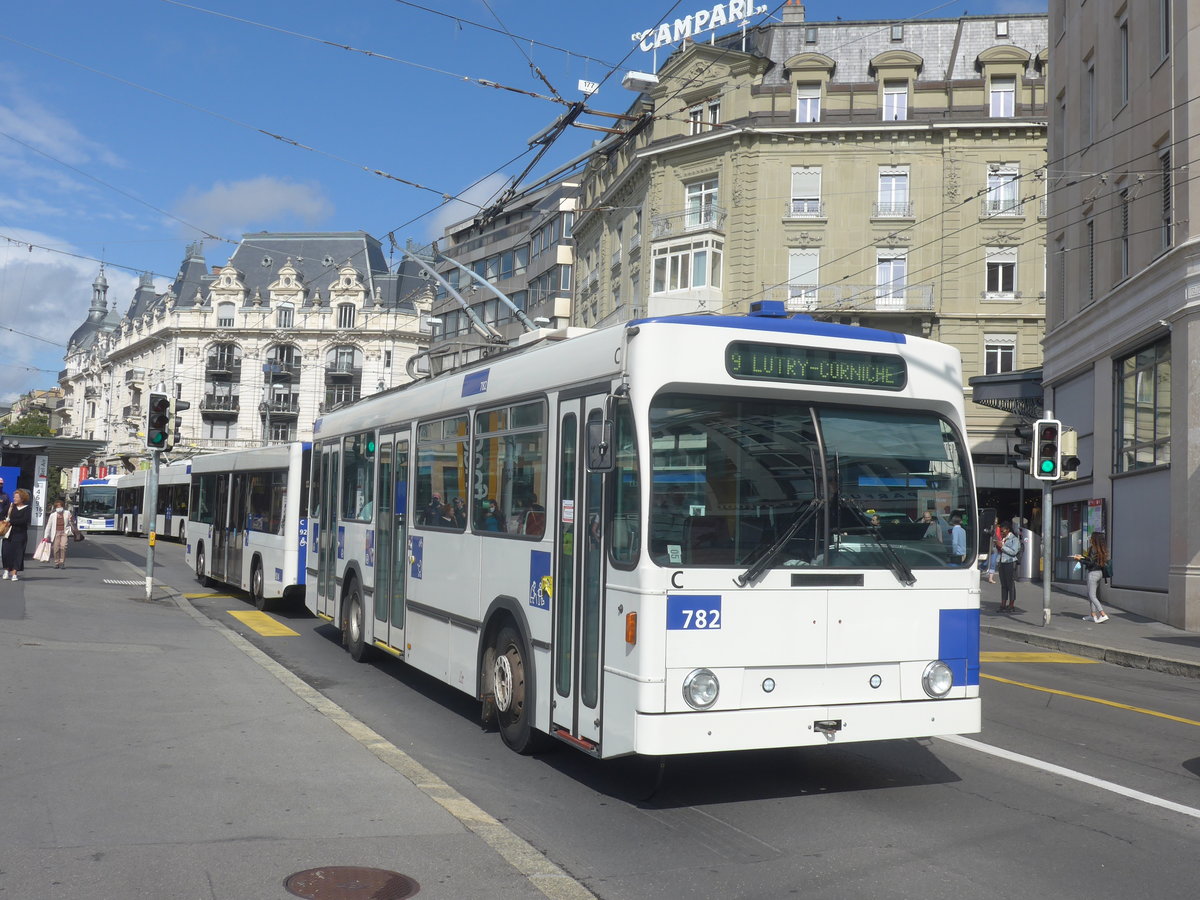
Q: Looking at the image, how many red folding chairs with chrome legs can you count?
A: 0